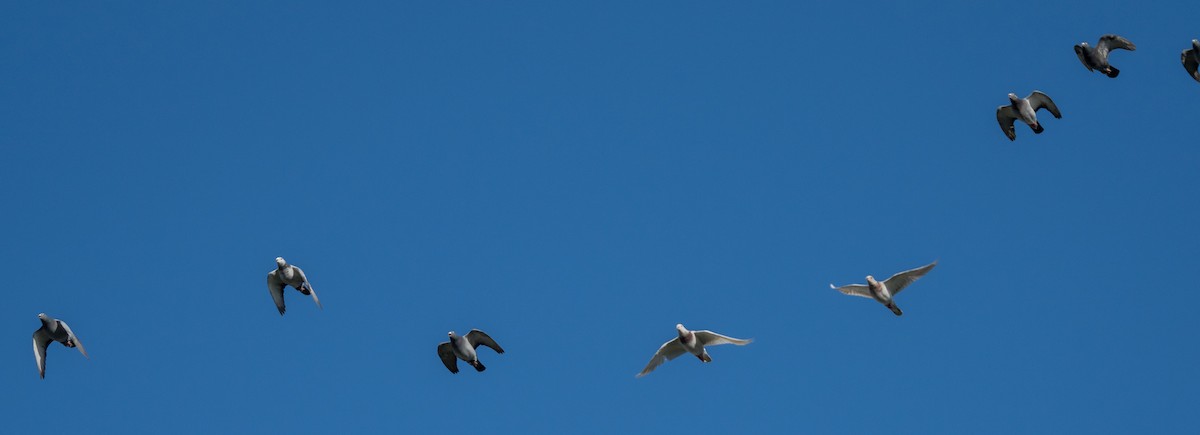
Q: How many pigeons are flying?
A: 8